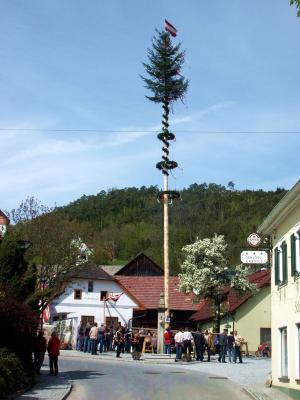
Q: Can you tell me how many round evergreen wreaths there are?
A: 3